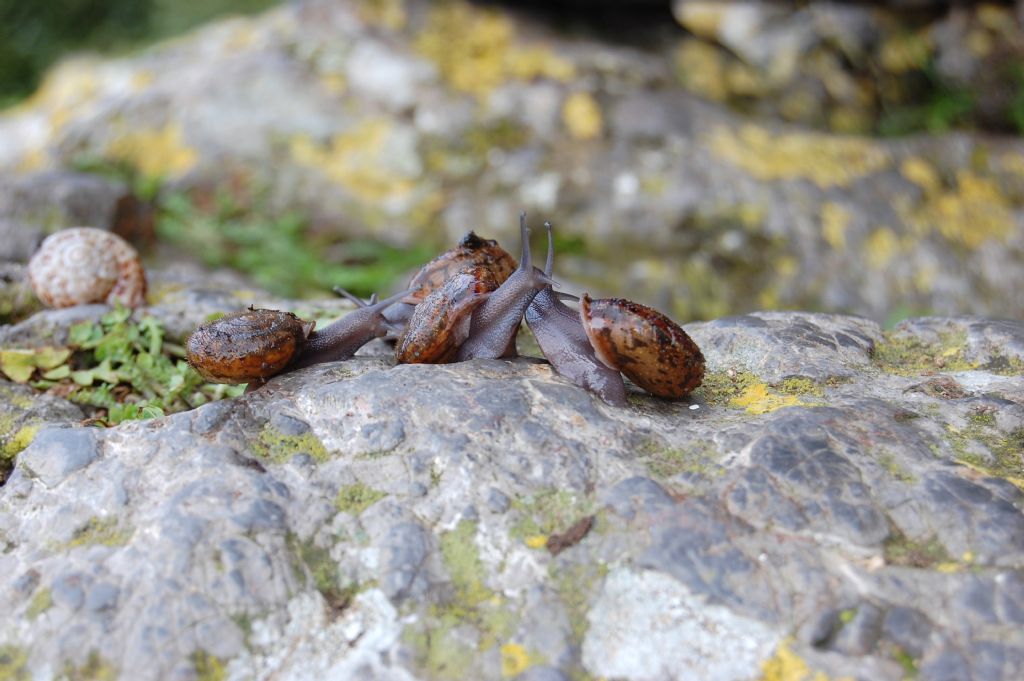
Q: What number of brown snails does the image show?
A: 4